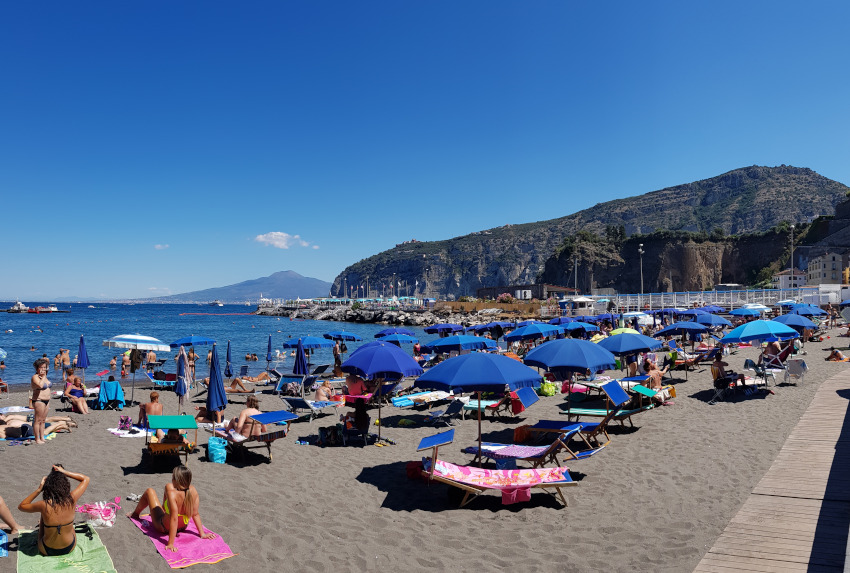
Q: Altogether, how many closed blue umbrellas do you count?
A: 6